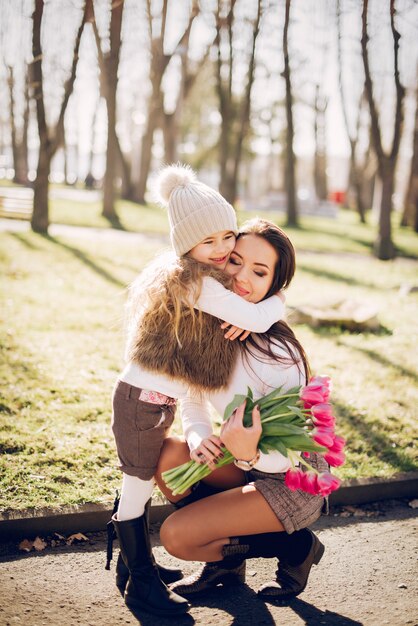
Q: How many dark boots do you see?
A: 4